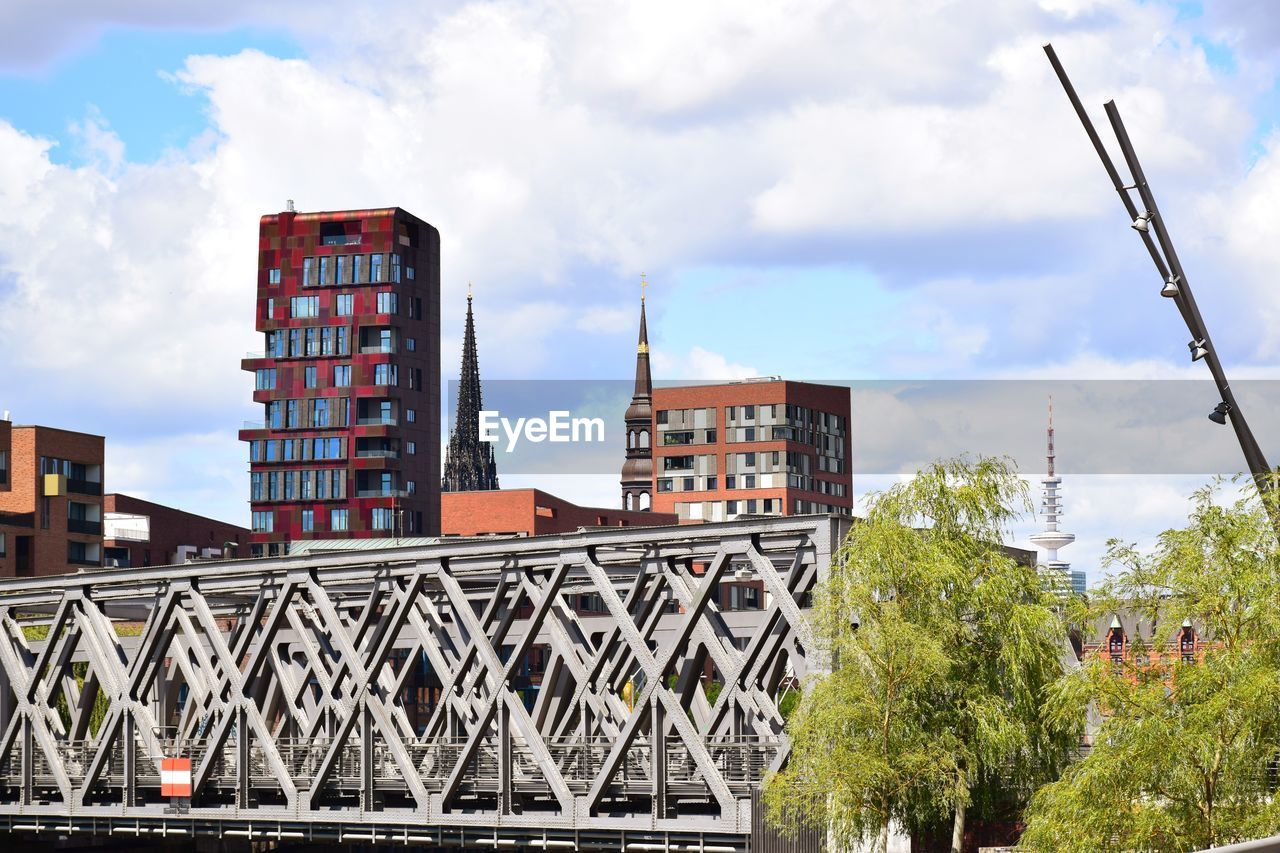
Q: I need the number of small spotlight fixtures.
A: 4